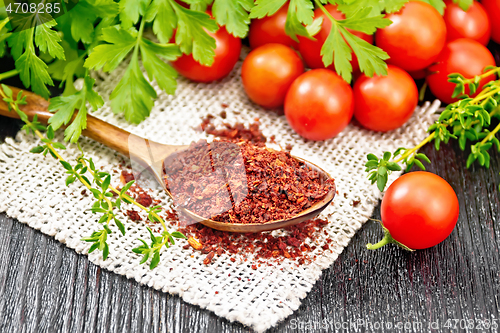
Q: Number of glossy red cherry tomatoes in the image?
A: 11